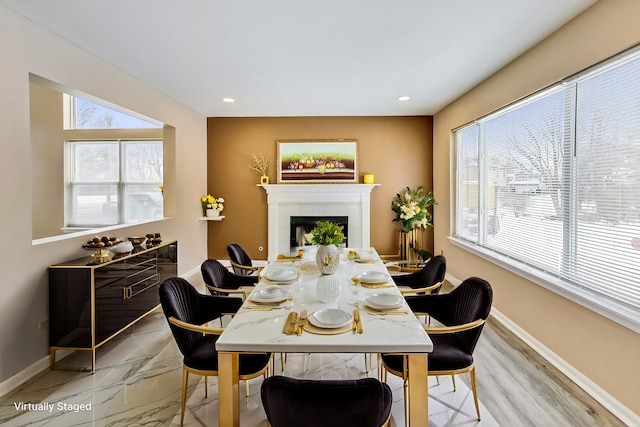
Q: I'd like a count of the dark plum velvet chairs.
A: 6